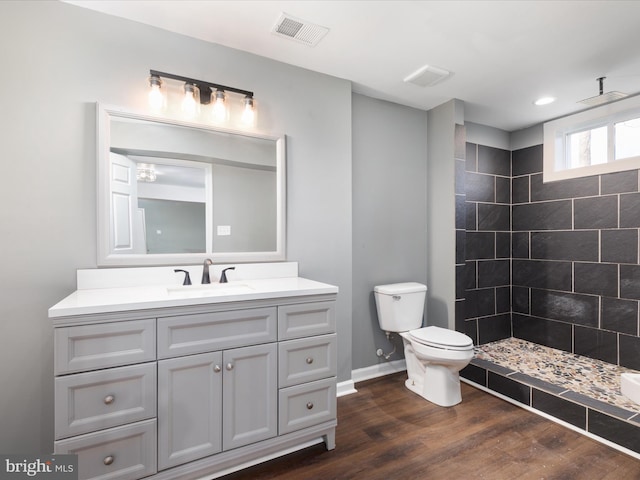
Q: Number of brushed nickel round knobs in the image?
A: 6